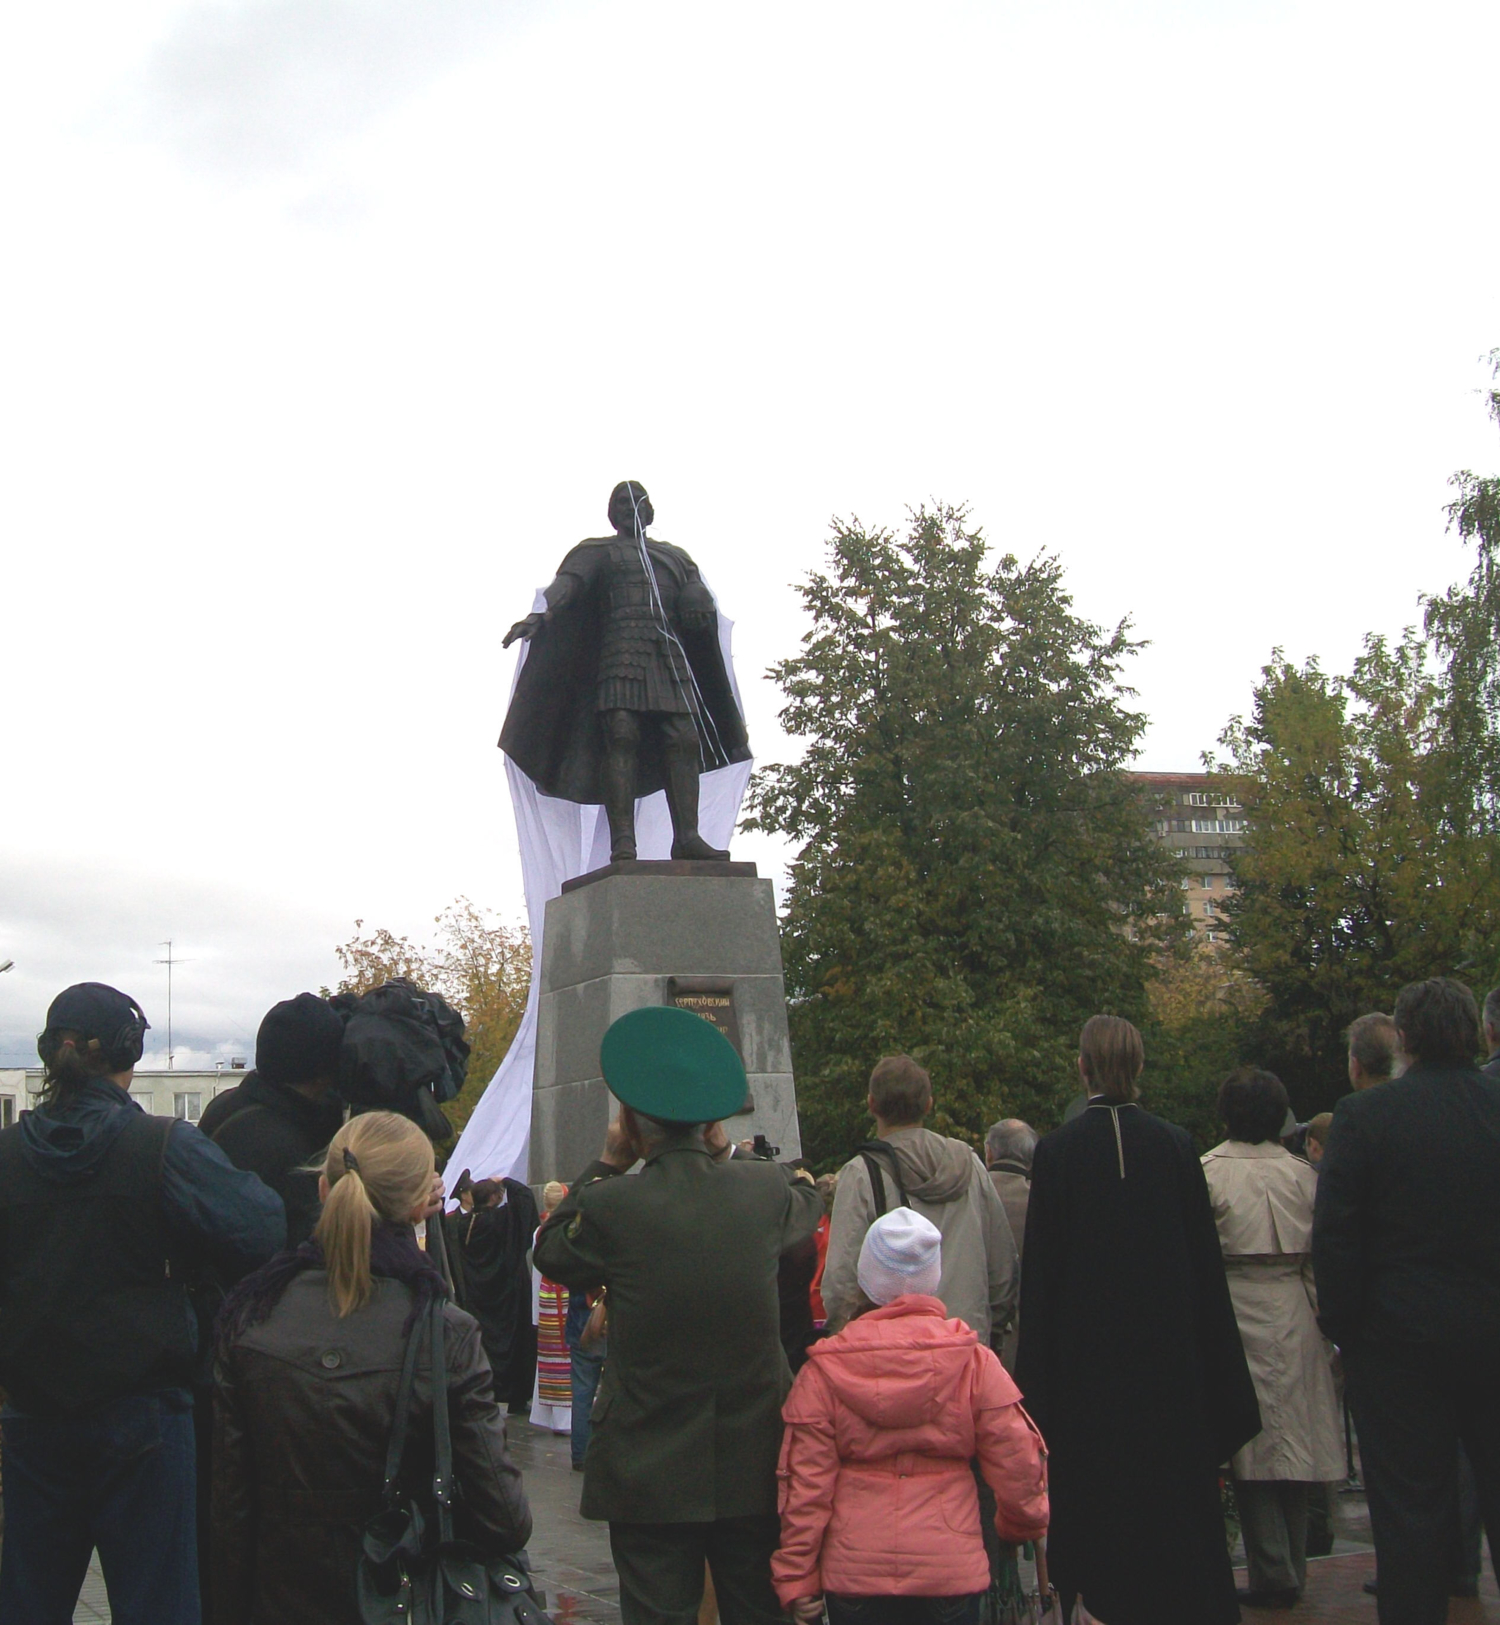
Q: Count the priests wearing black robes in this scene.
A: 2